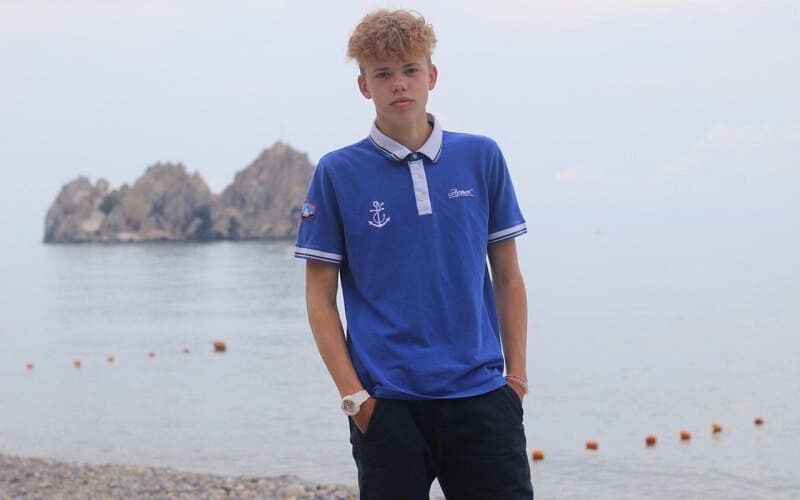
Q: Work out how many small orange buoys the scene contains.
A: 12